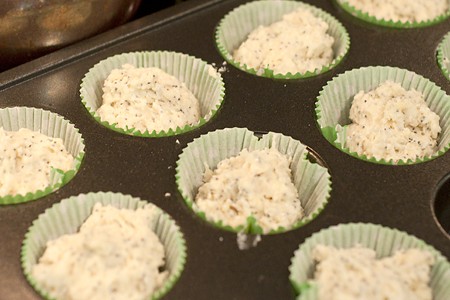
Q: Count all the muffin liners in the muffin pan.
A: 9